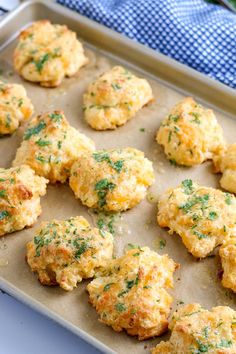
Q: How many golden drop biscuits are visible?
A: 13